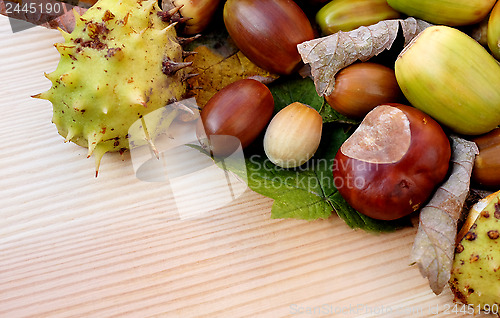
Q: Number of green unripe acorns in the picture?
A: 4